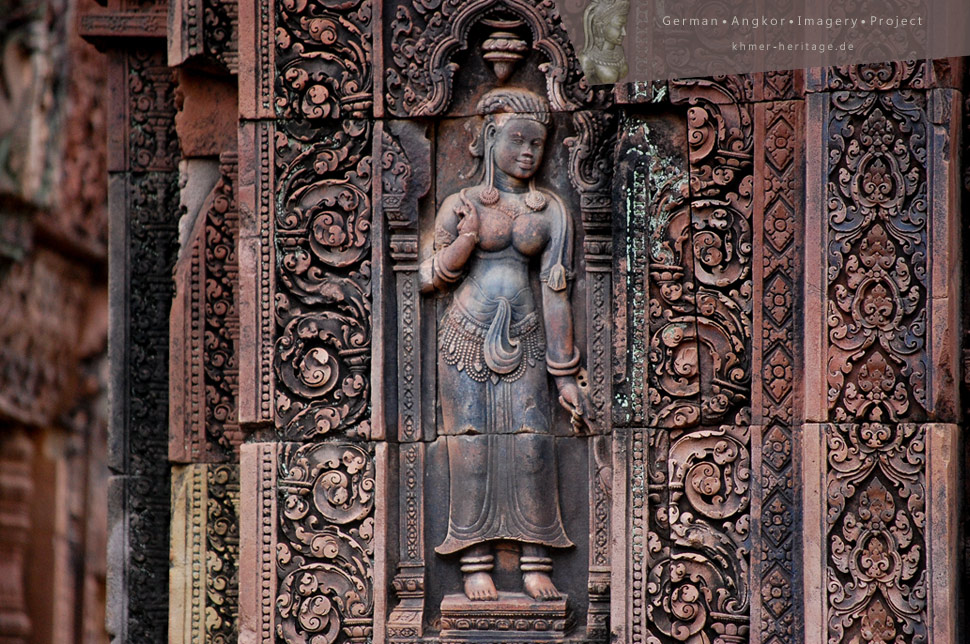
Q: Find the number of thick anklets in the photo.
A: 4